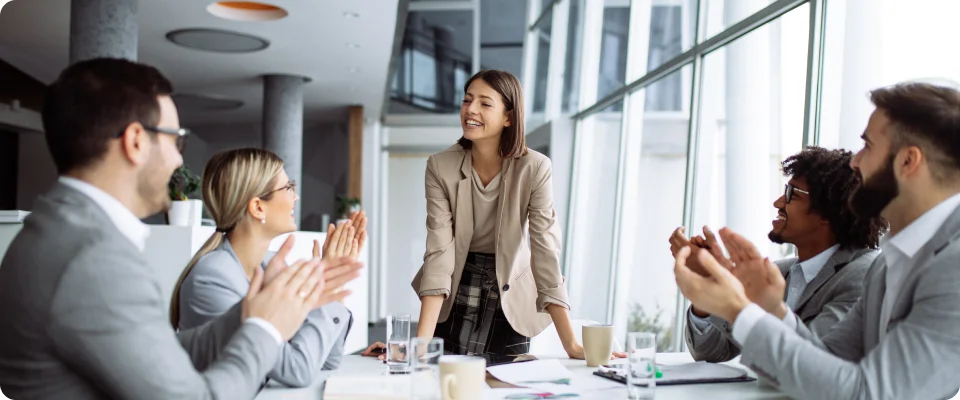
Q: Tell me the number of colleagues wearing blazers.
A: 5